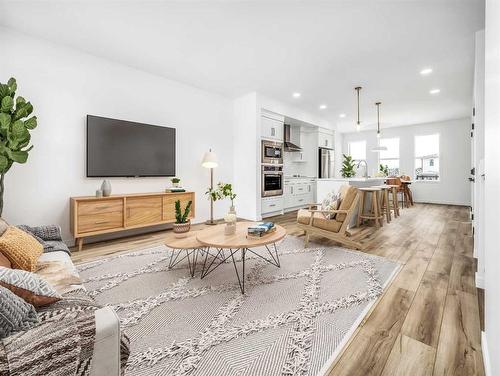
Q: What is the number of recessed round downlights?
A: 5